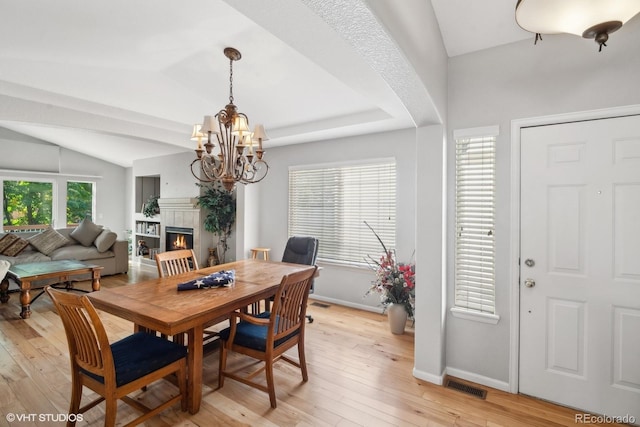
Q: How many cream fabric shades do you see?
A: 5